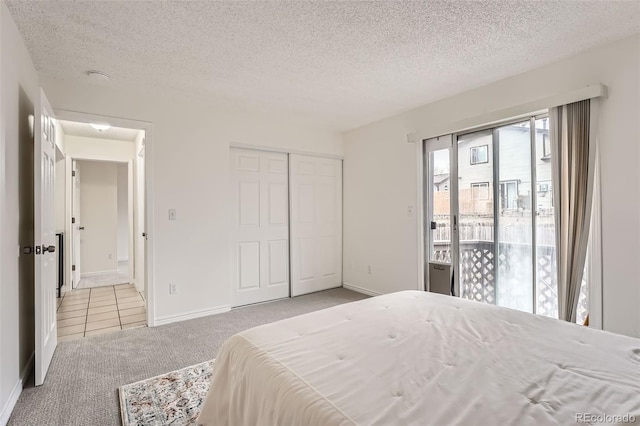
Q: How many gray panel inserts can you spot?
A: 1